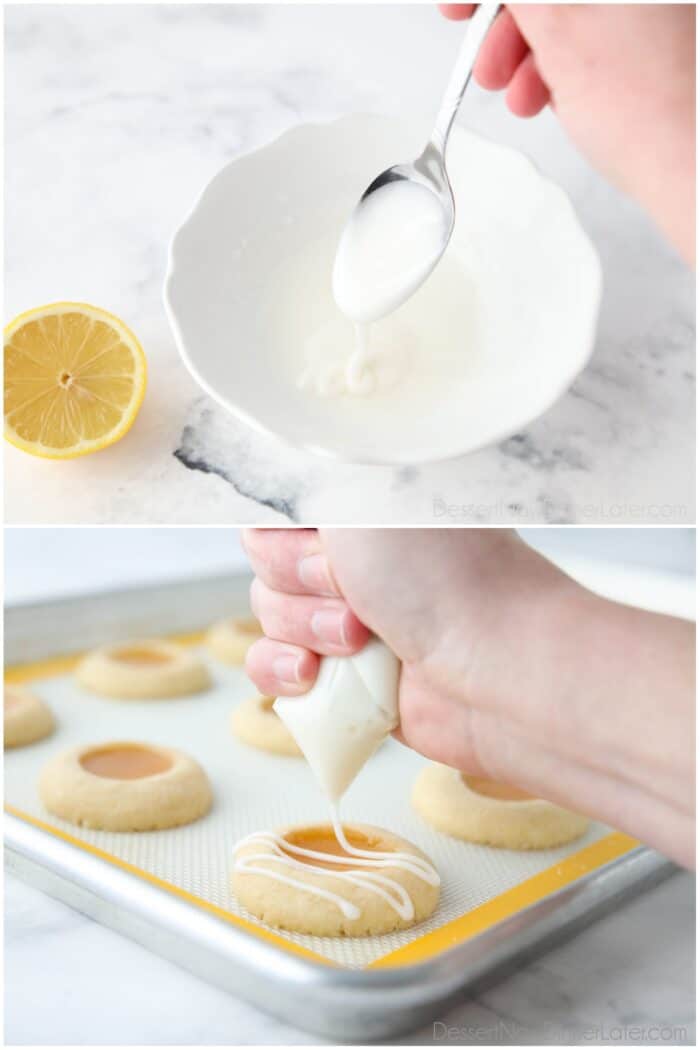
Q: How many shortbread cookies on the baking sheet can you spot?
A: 7